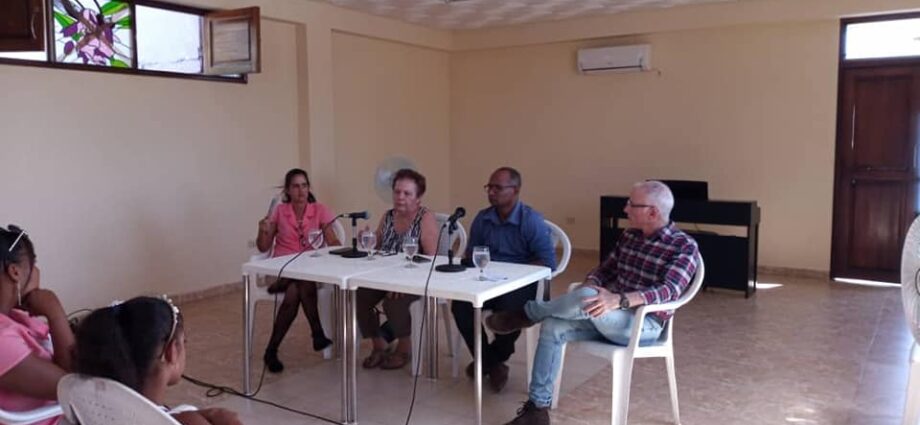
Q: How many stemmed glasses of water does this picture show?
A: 4